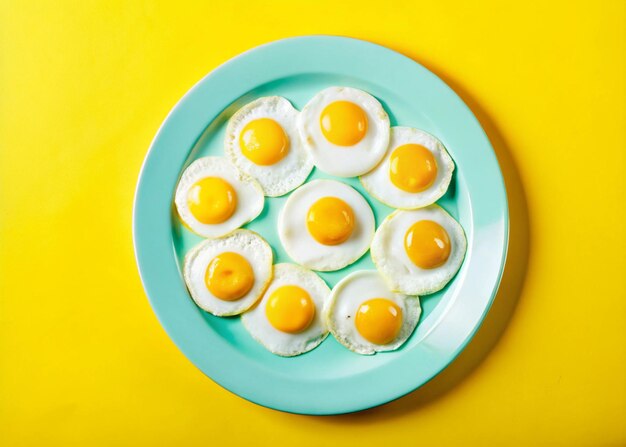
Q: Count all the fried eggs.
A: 9